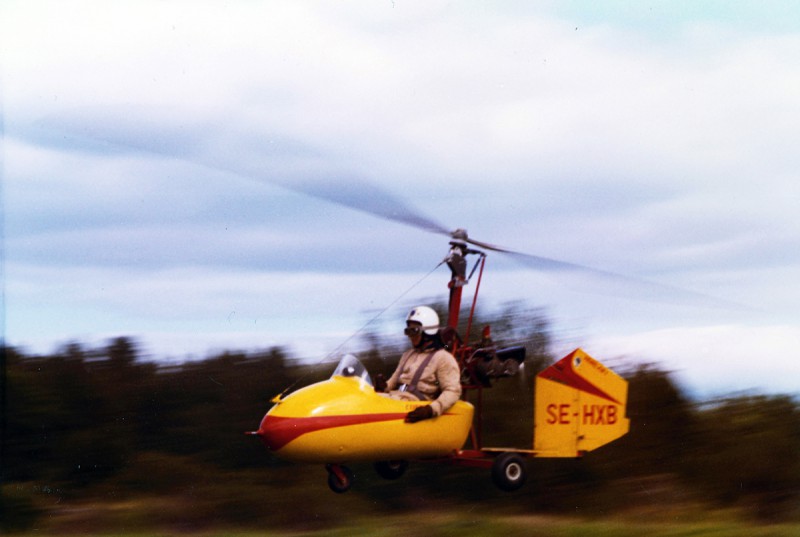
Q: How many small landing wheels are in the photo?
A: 3